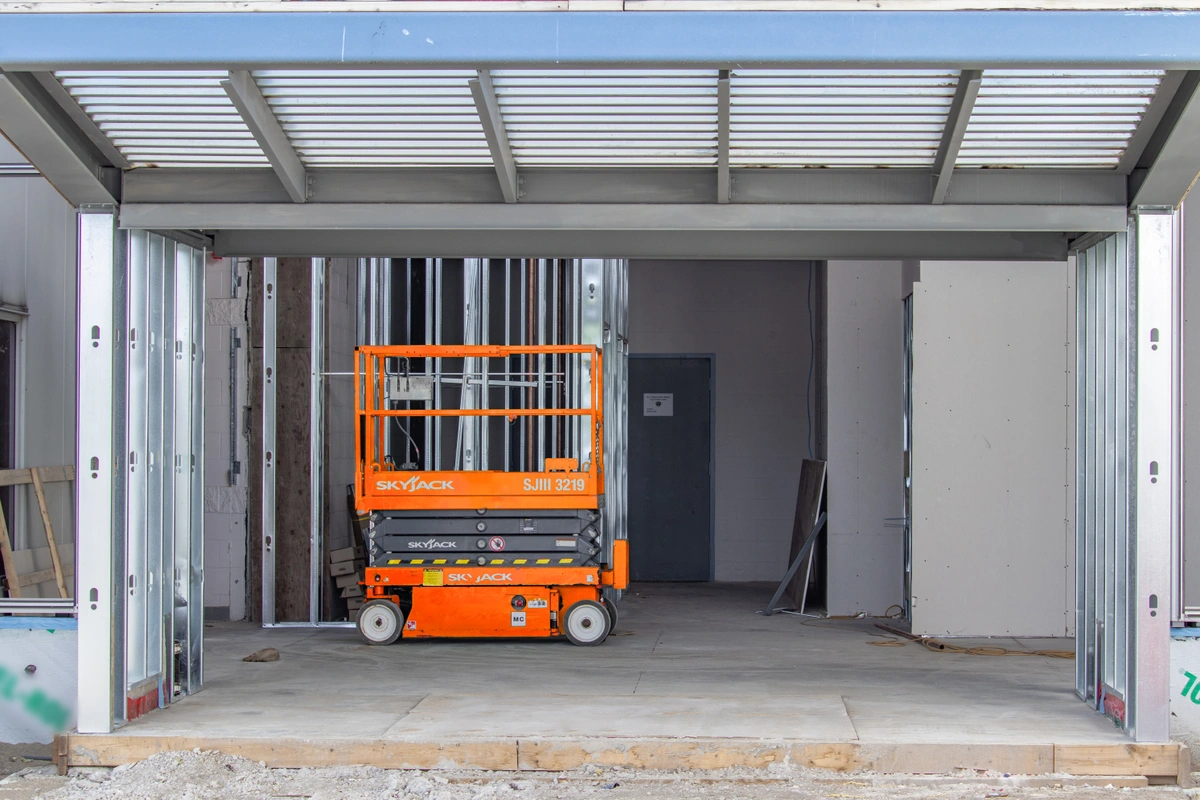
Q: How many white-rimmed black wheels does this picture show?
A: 2